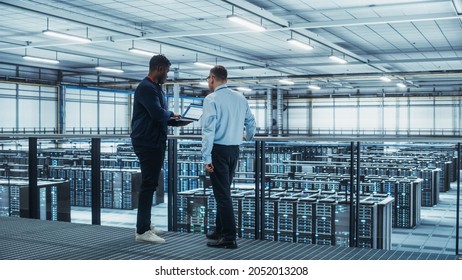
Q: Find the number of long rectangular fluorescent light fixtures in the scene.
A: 14